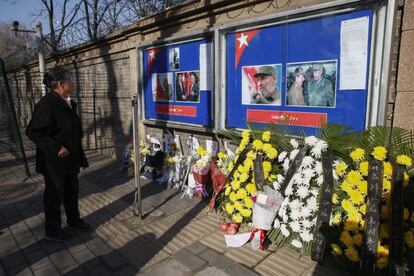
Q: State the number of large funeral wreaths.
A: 3